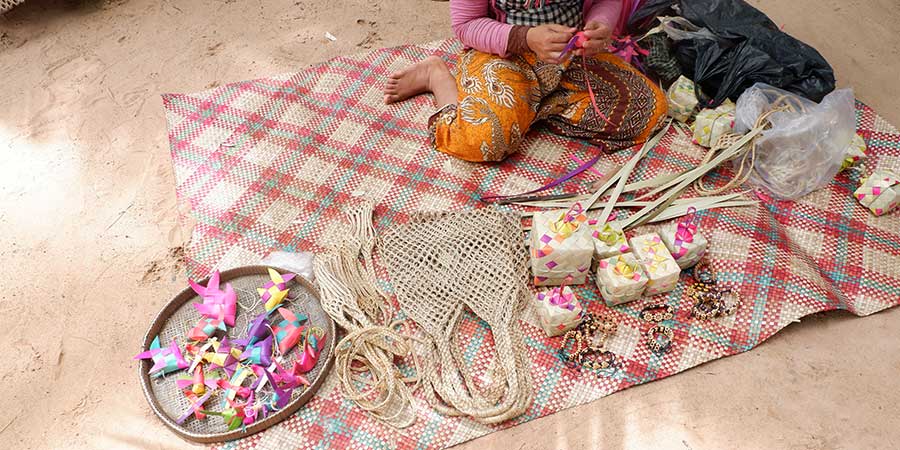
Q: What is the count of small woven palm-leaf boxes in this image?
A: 10